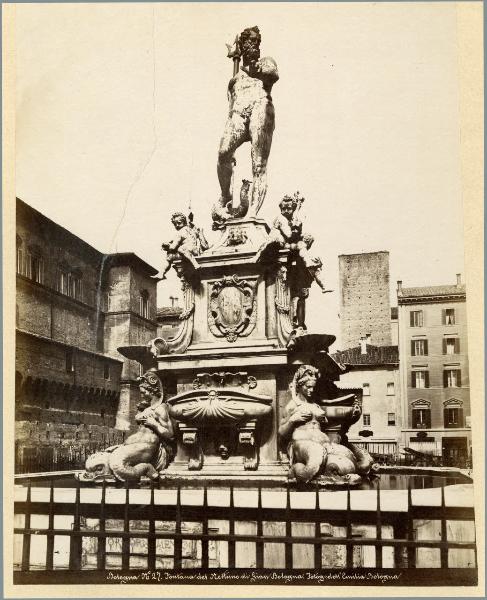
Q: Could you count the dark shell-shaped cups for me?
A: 2